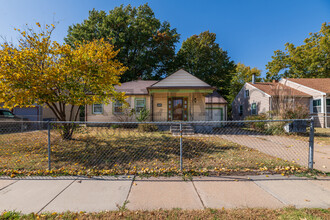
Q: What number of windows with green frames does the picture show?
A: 3